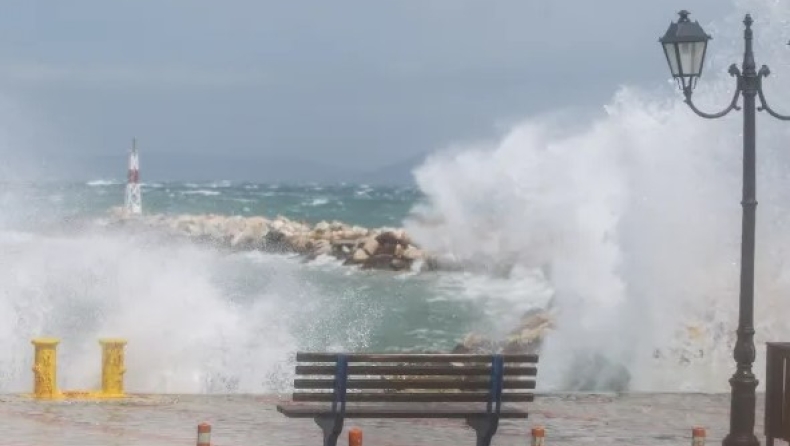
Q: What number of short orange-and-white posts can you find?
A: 4